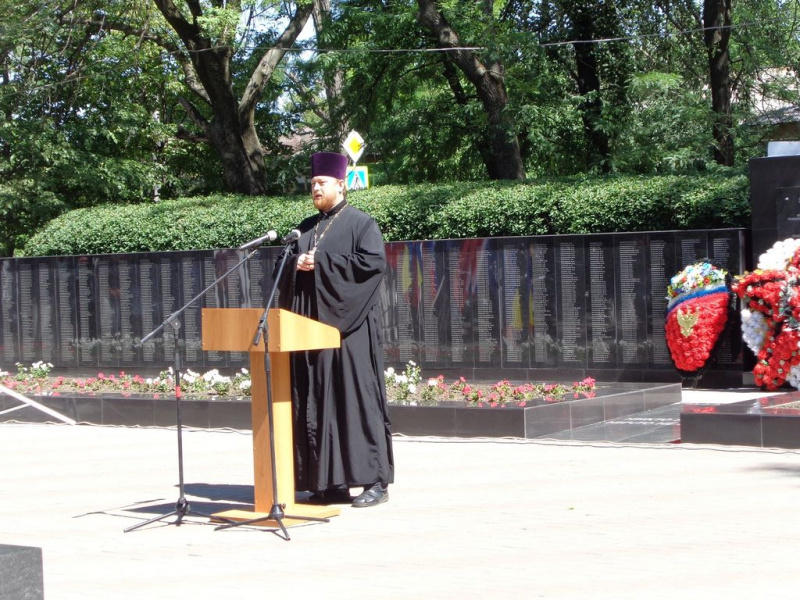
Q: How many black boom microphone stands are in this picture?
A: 2